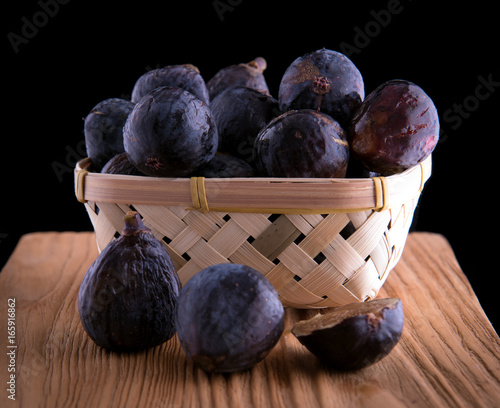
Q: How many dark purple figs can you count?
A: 13